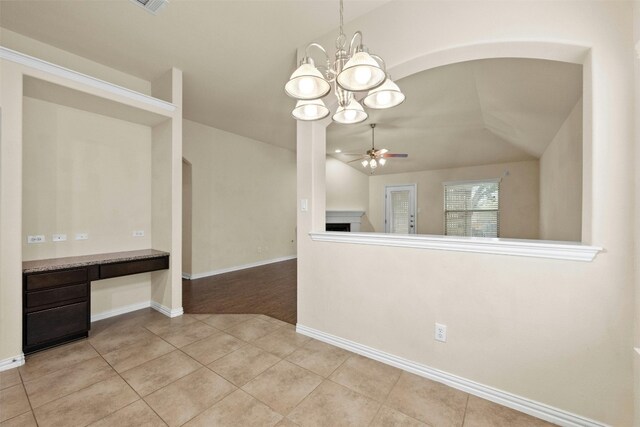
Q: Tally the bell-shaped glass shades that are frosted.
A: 5